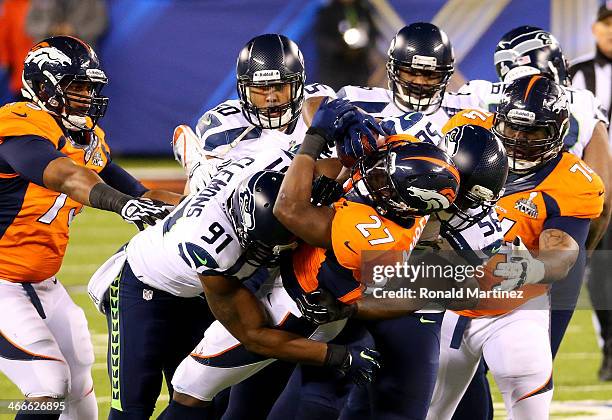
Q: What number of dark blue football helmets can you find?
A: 8